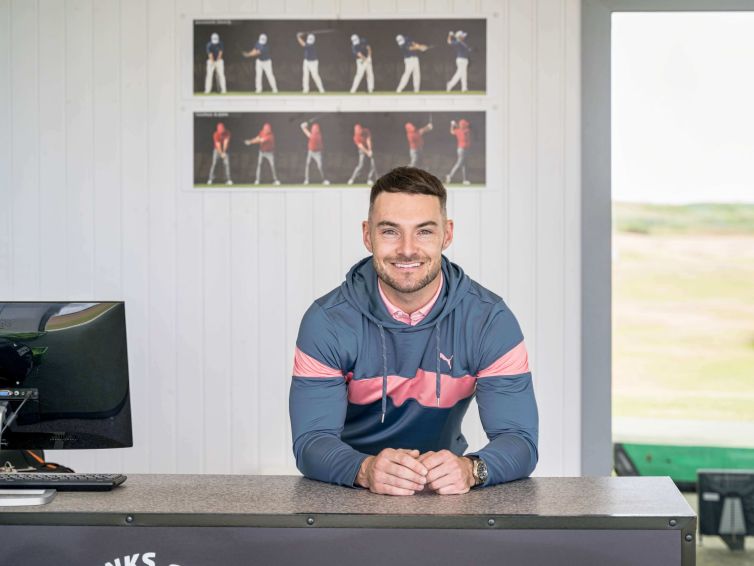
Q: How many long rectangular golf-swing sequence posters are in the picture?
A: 2